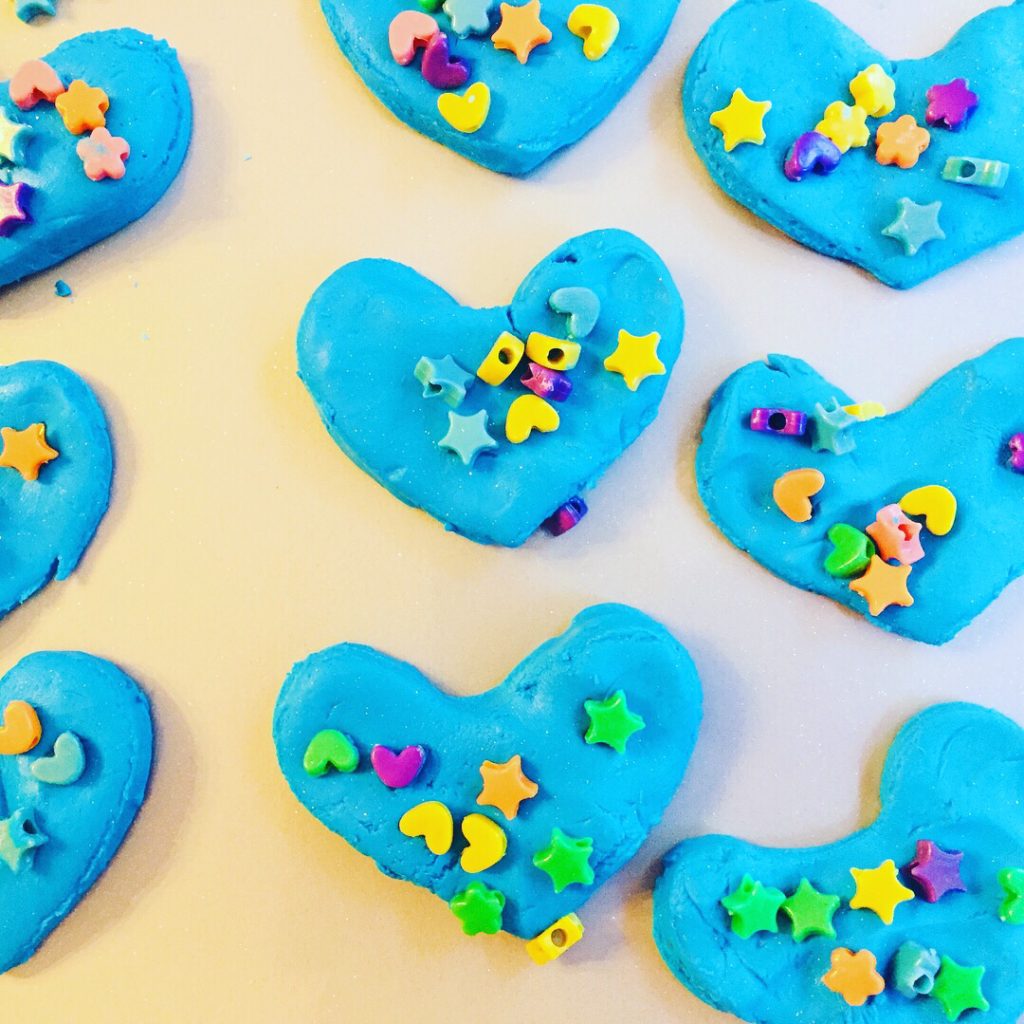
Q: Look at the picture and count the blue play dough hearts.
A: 9